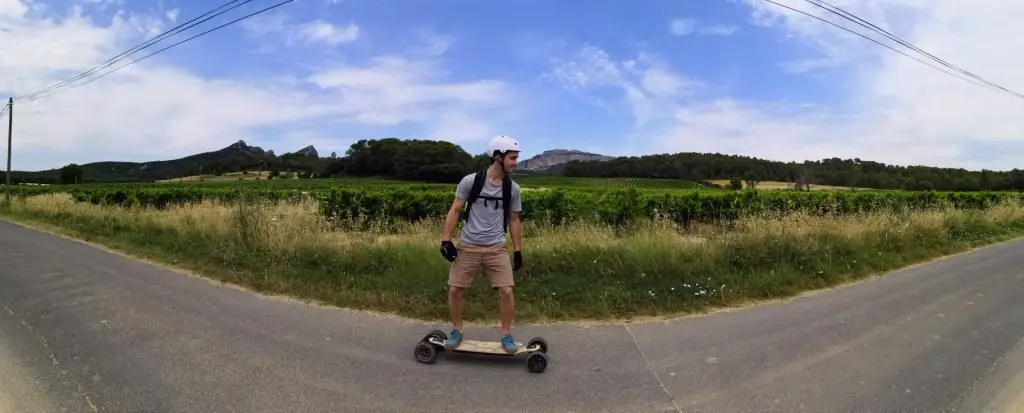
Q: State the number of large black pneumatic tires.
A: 4